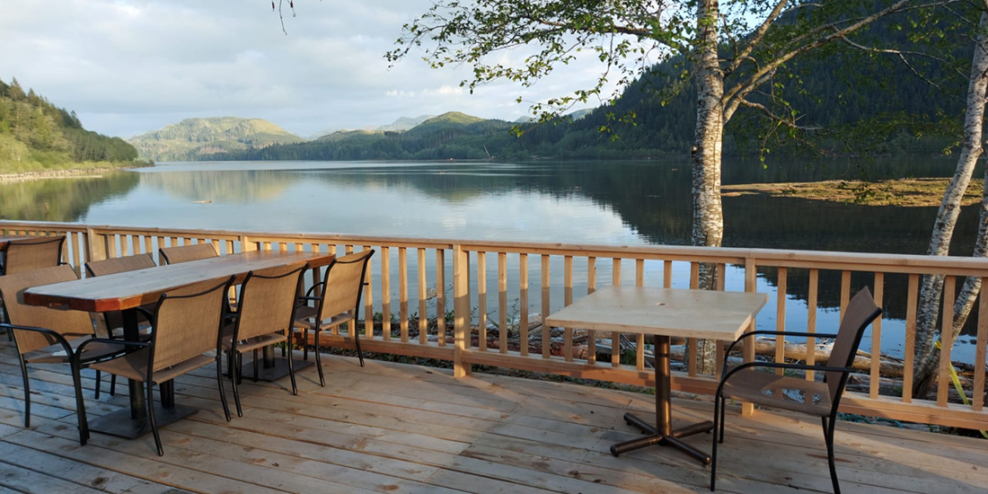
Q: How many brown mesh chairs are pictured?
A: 8